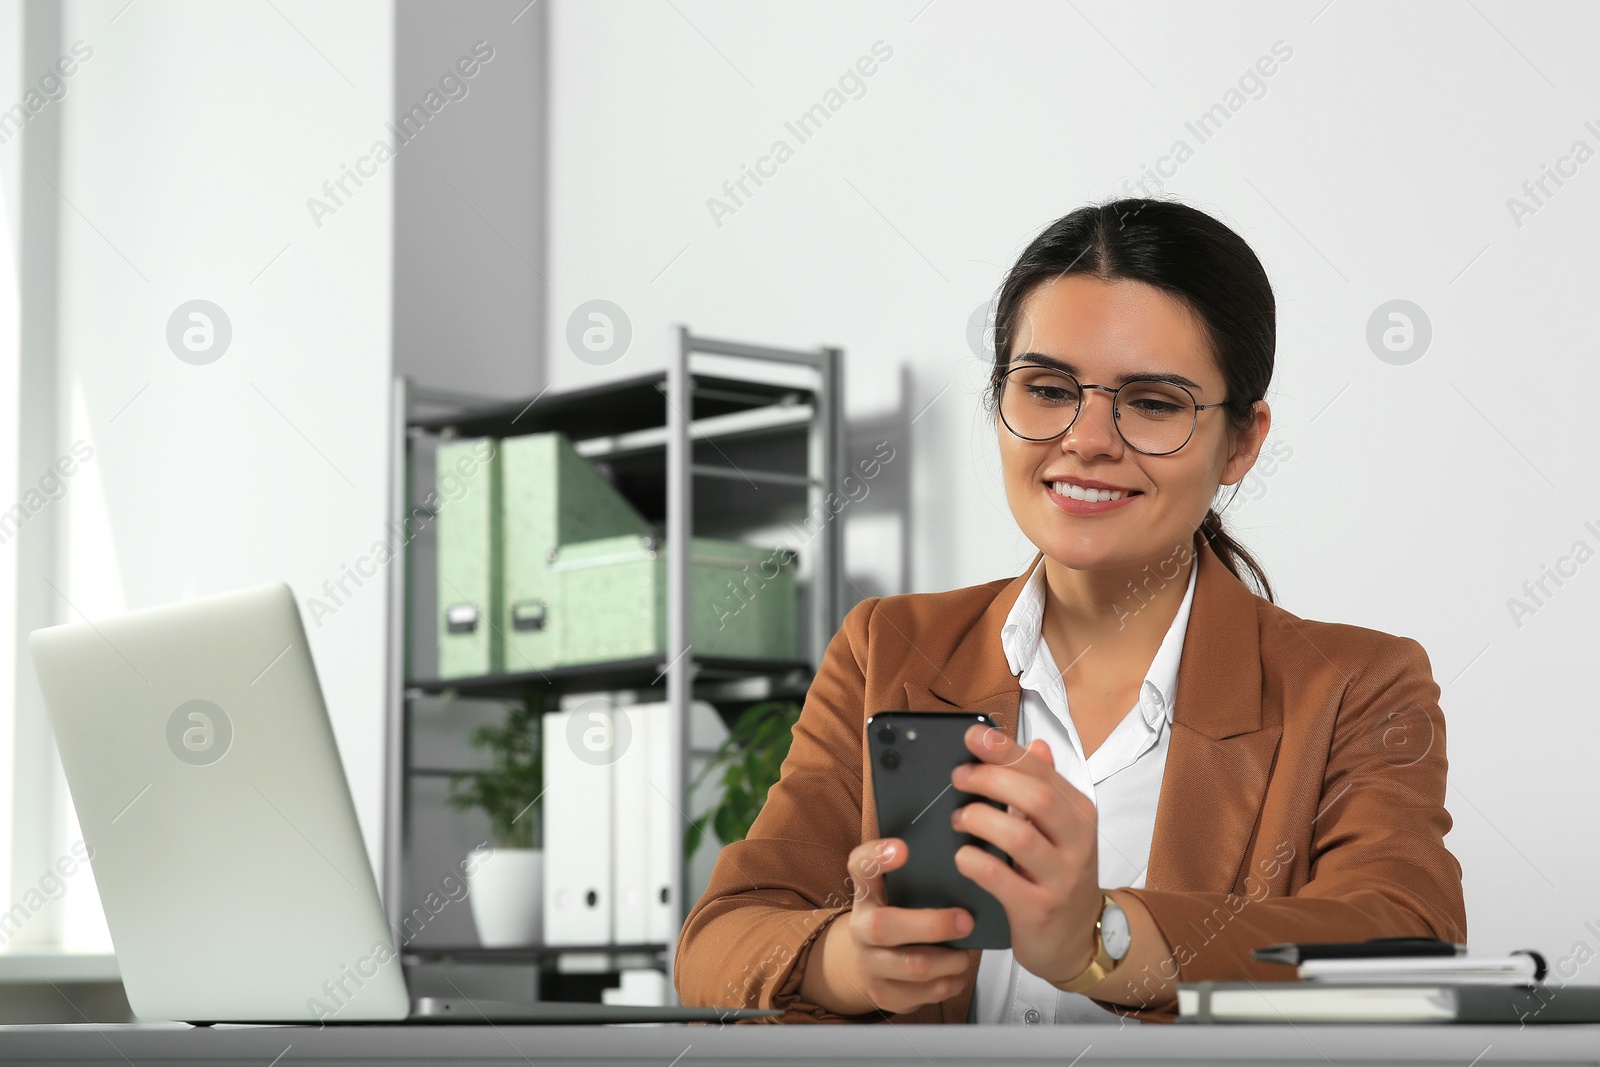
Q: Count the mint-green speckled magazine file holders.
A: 2